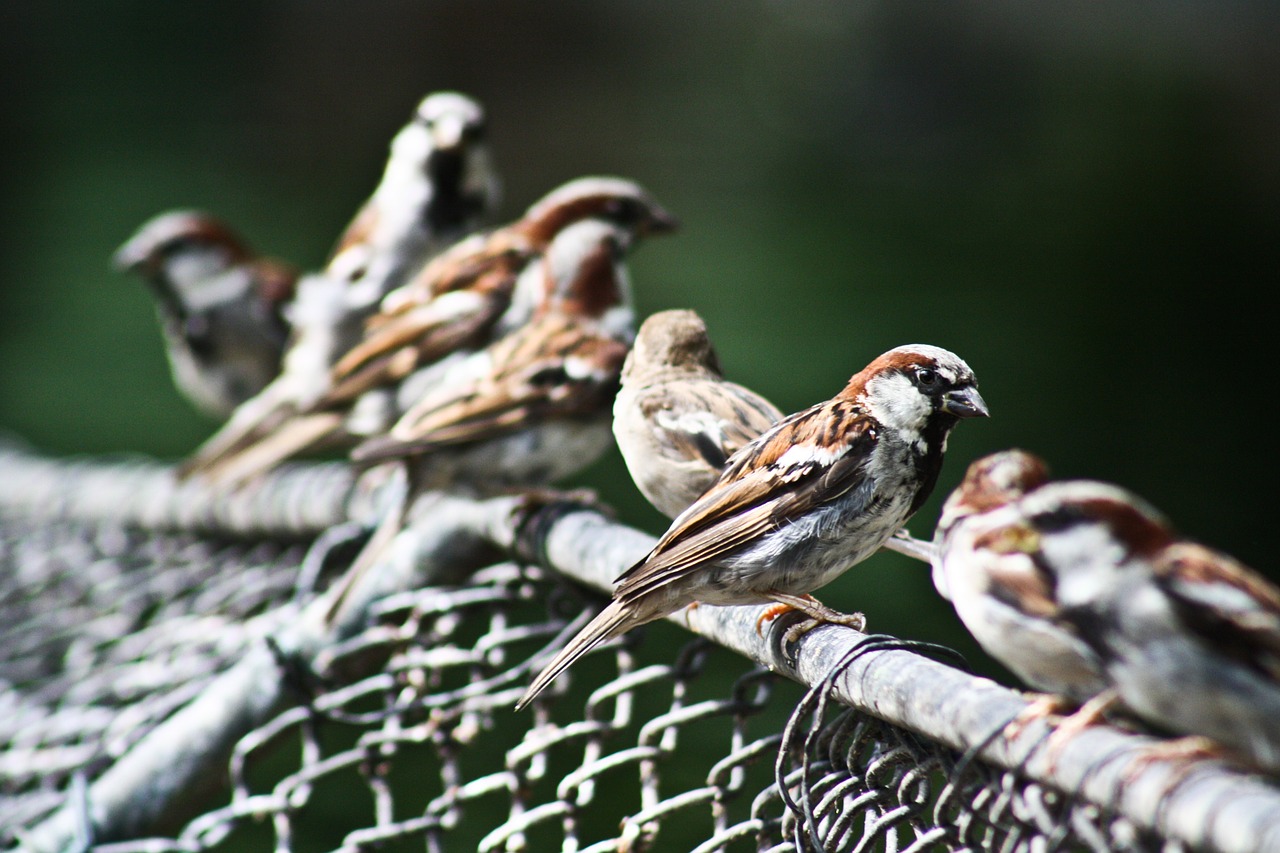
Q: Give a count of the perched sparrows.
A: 8